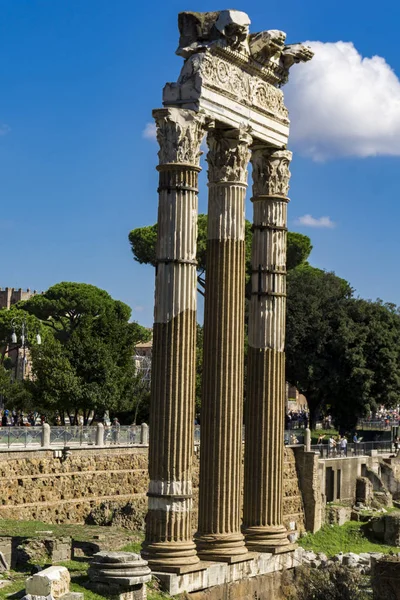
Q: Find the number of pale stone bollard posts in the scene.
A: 4